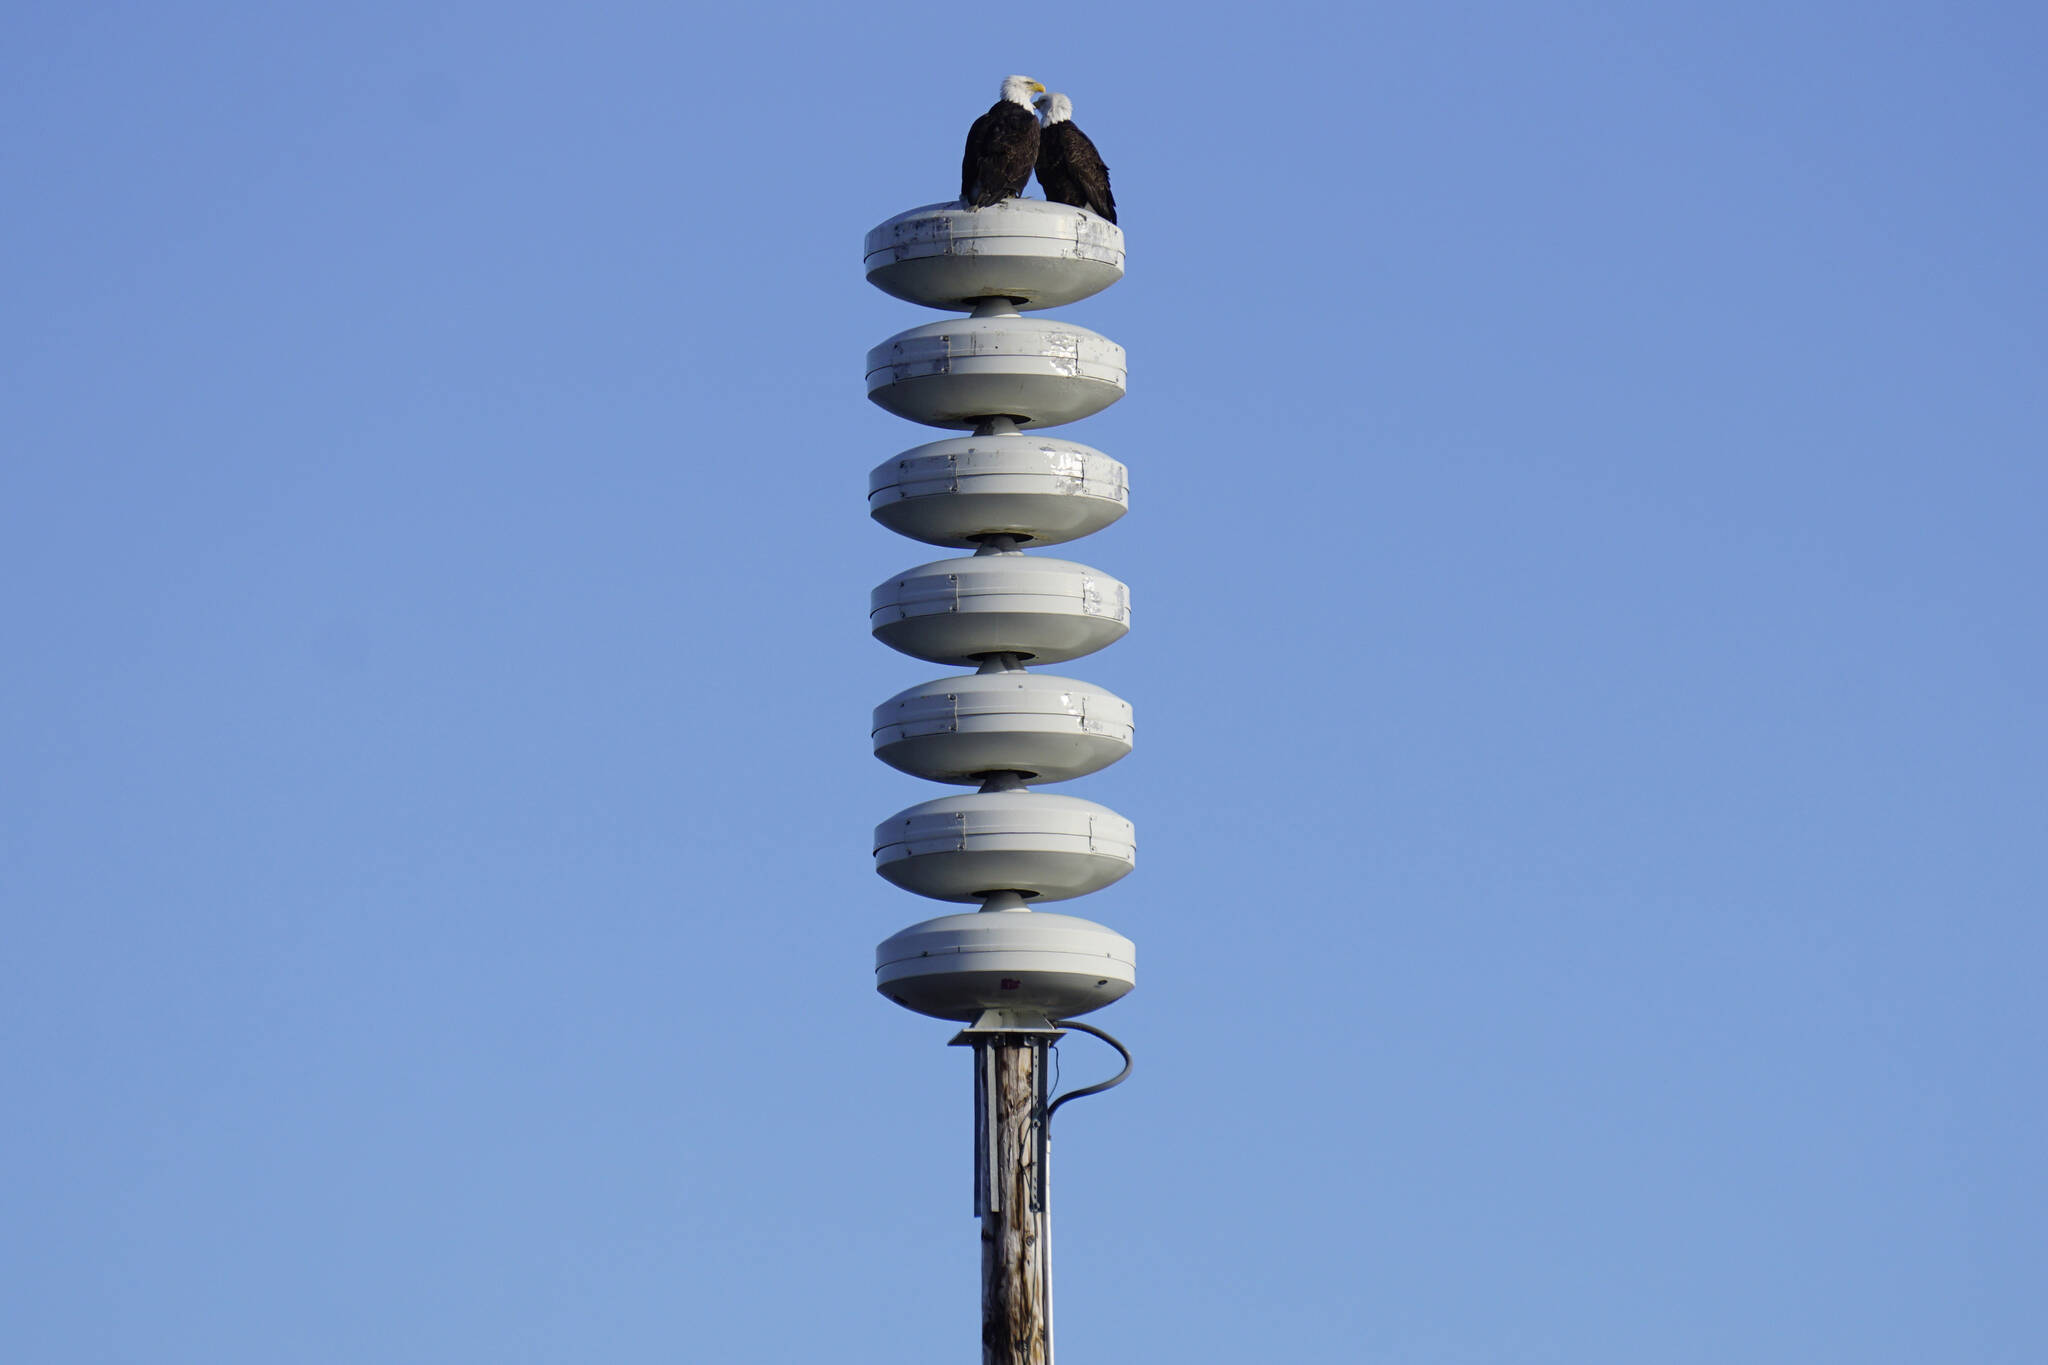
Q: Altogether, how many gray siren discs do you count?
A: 7